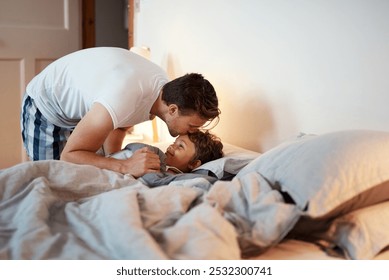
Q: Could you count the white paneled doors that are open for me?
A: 1